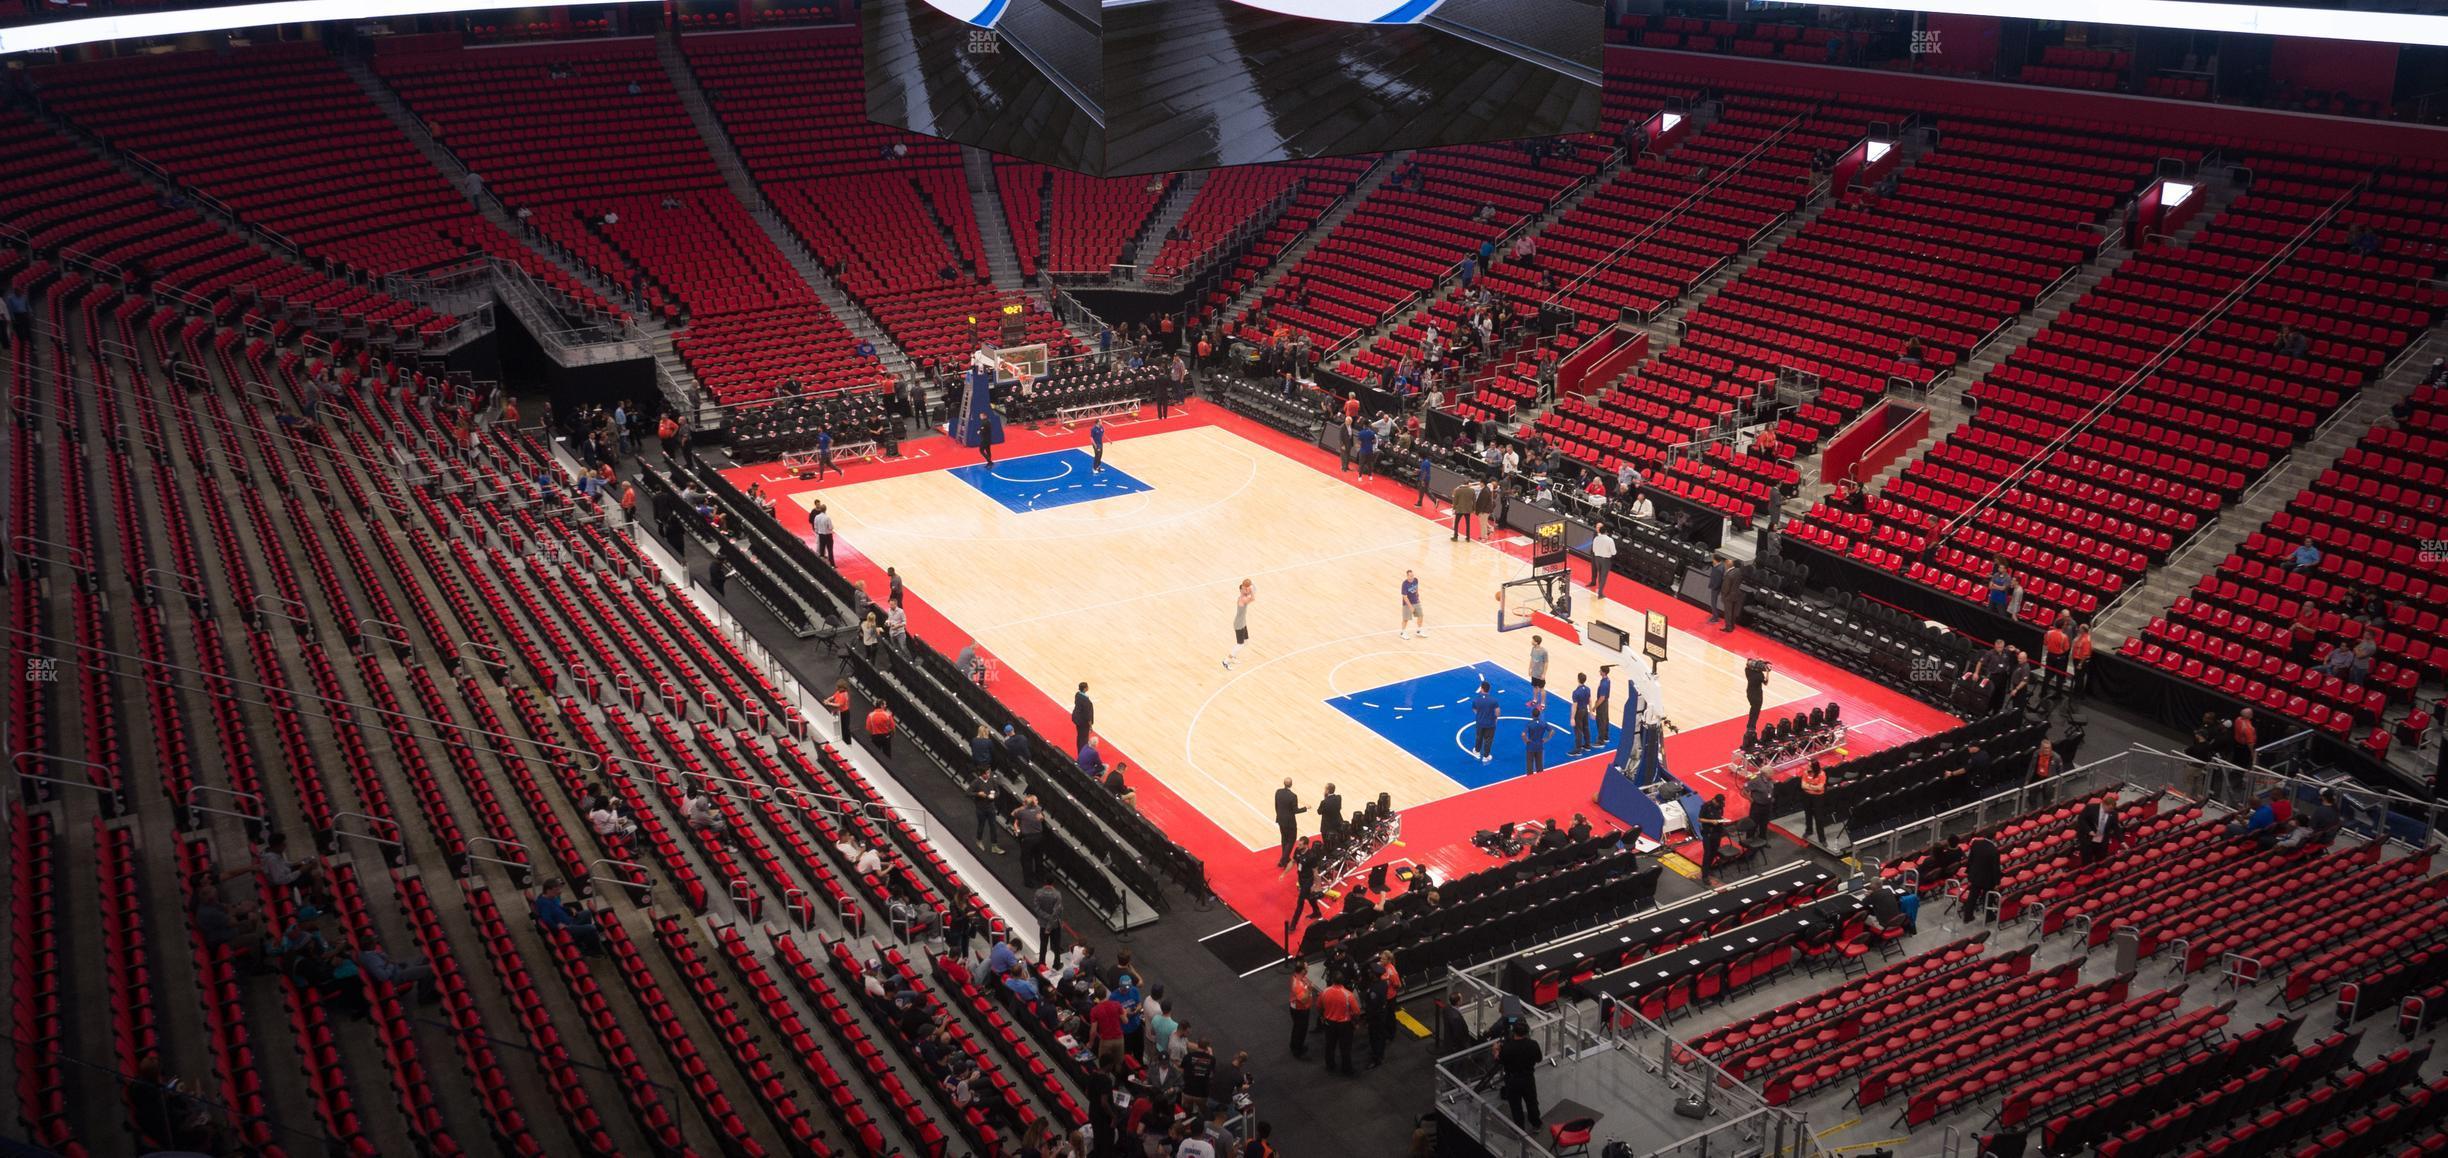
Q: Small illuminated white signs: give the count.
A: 3